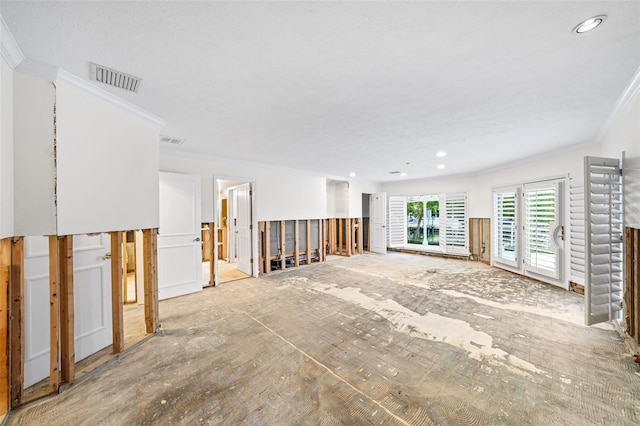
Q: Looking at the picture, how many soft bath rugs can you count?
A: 0